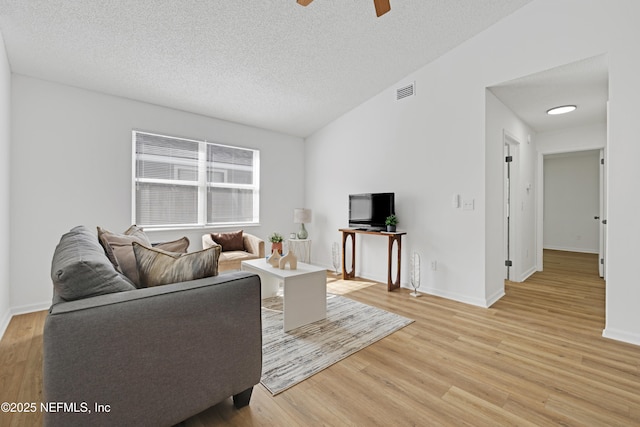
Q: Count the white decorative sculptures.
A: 2